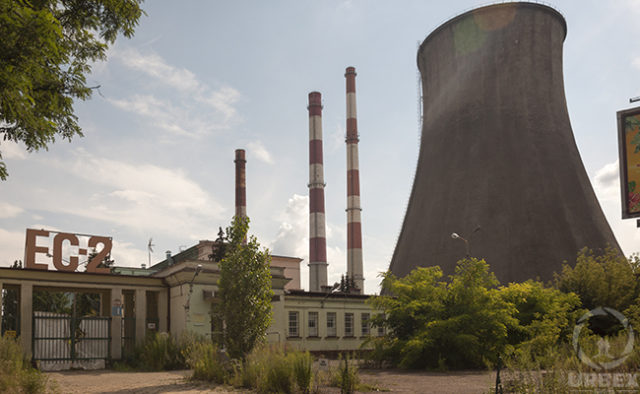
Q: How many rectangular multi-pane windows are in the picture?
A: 6